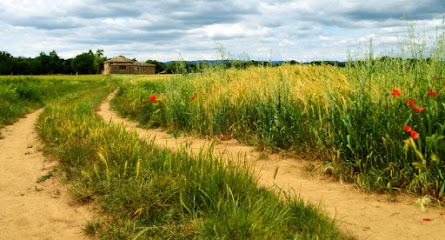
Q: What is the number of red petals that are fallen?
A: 2